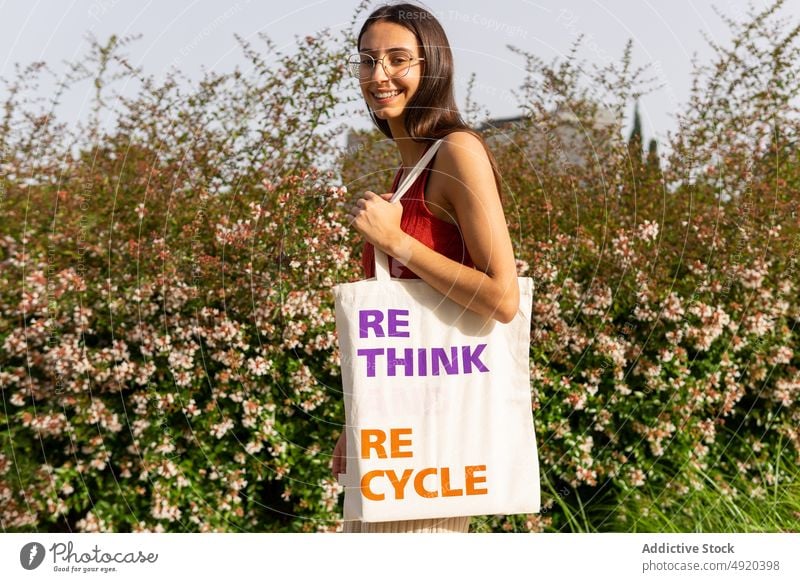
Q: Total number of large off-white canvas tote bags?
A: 1